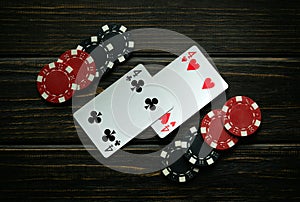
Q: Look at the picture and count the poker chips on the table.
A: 8